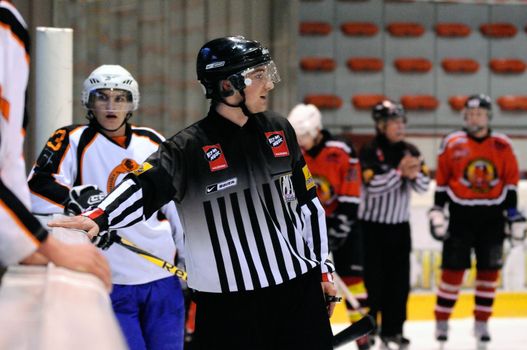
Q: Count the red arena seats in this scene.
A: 15